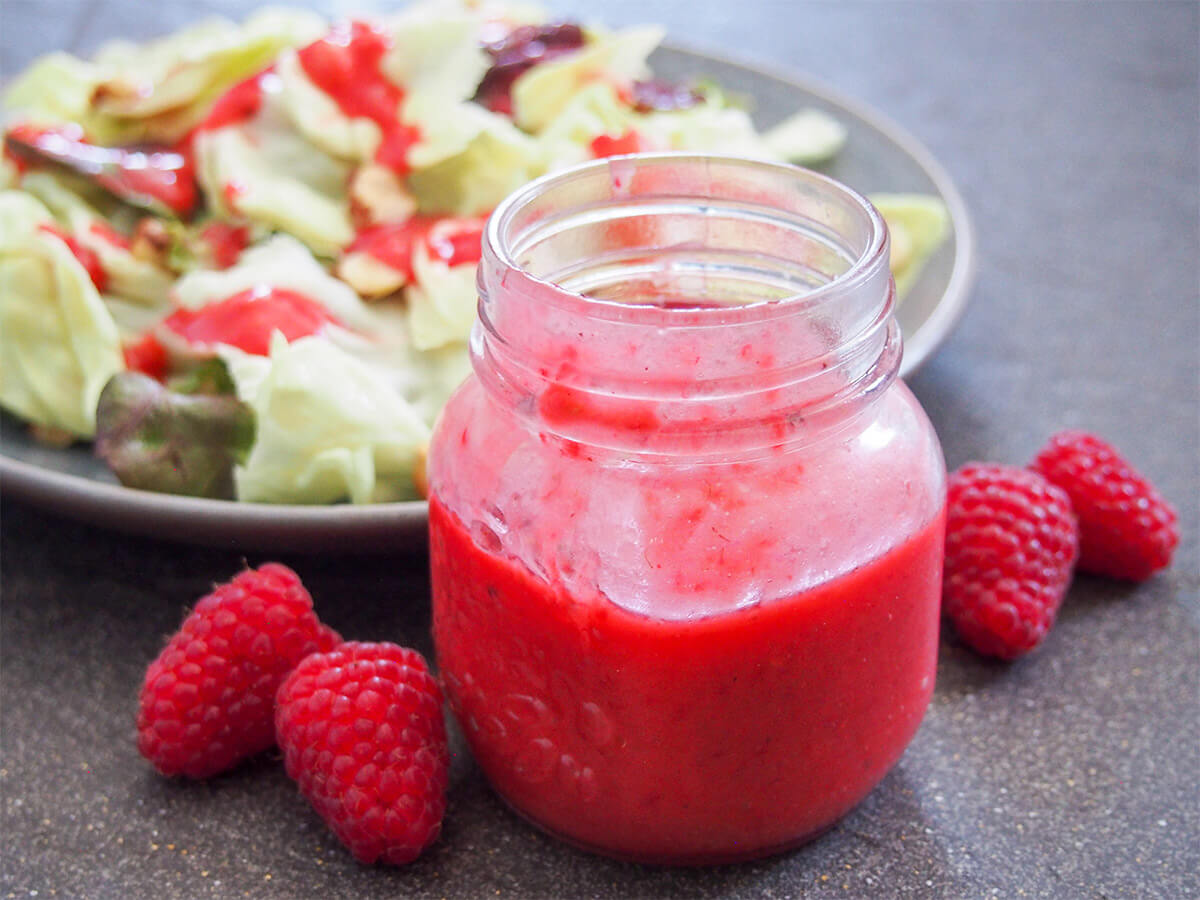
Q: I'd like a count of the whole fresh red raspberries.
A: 4